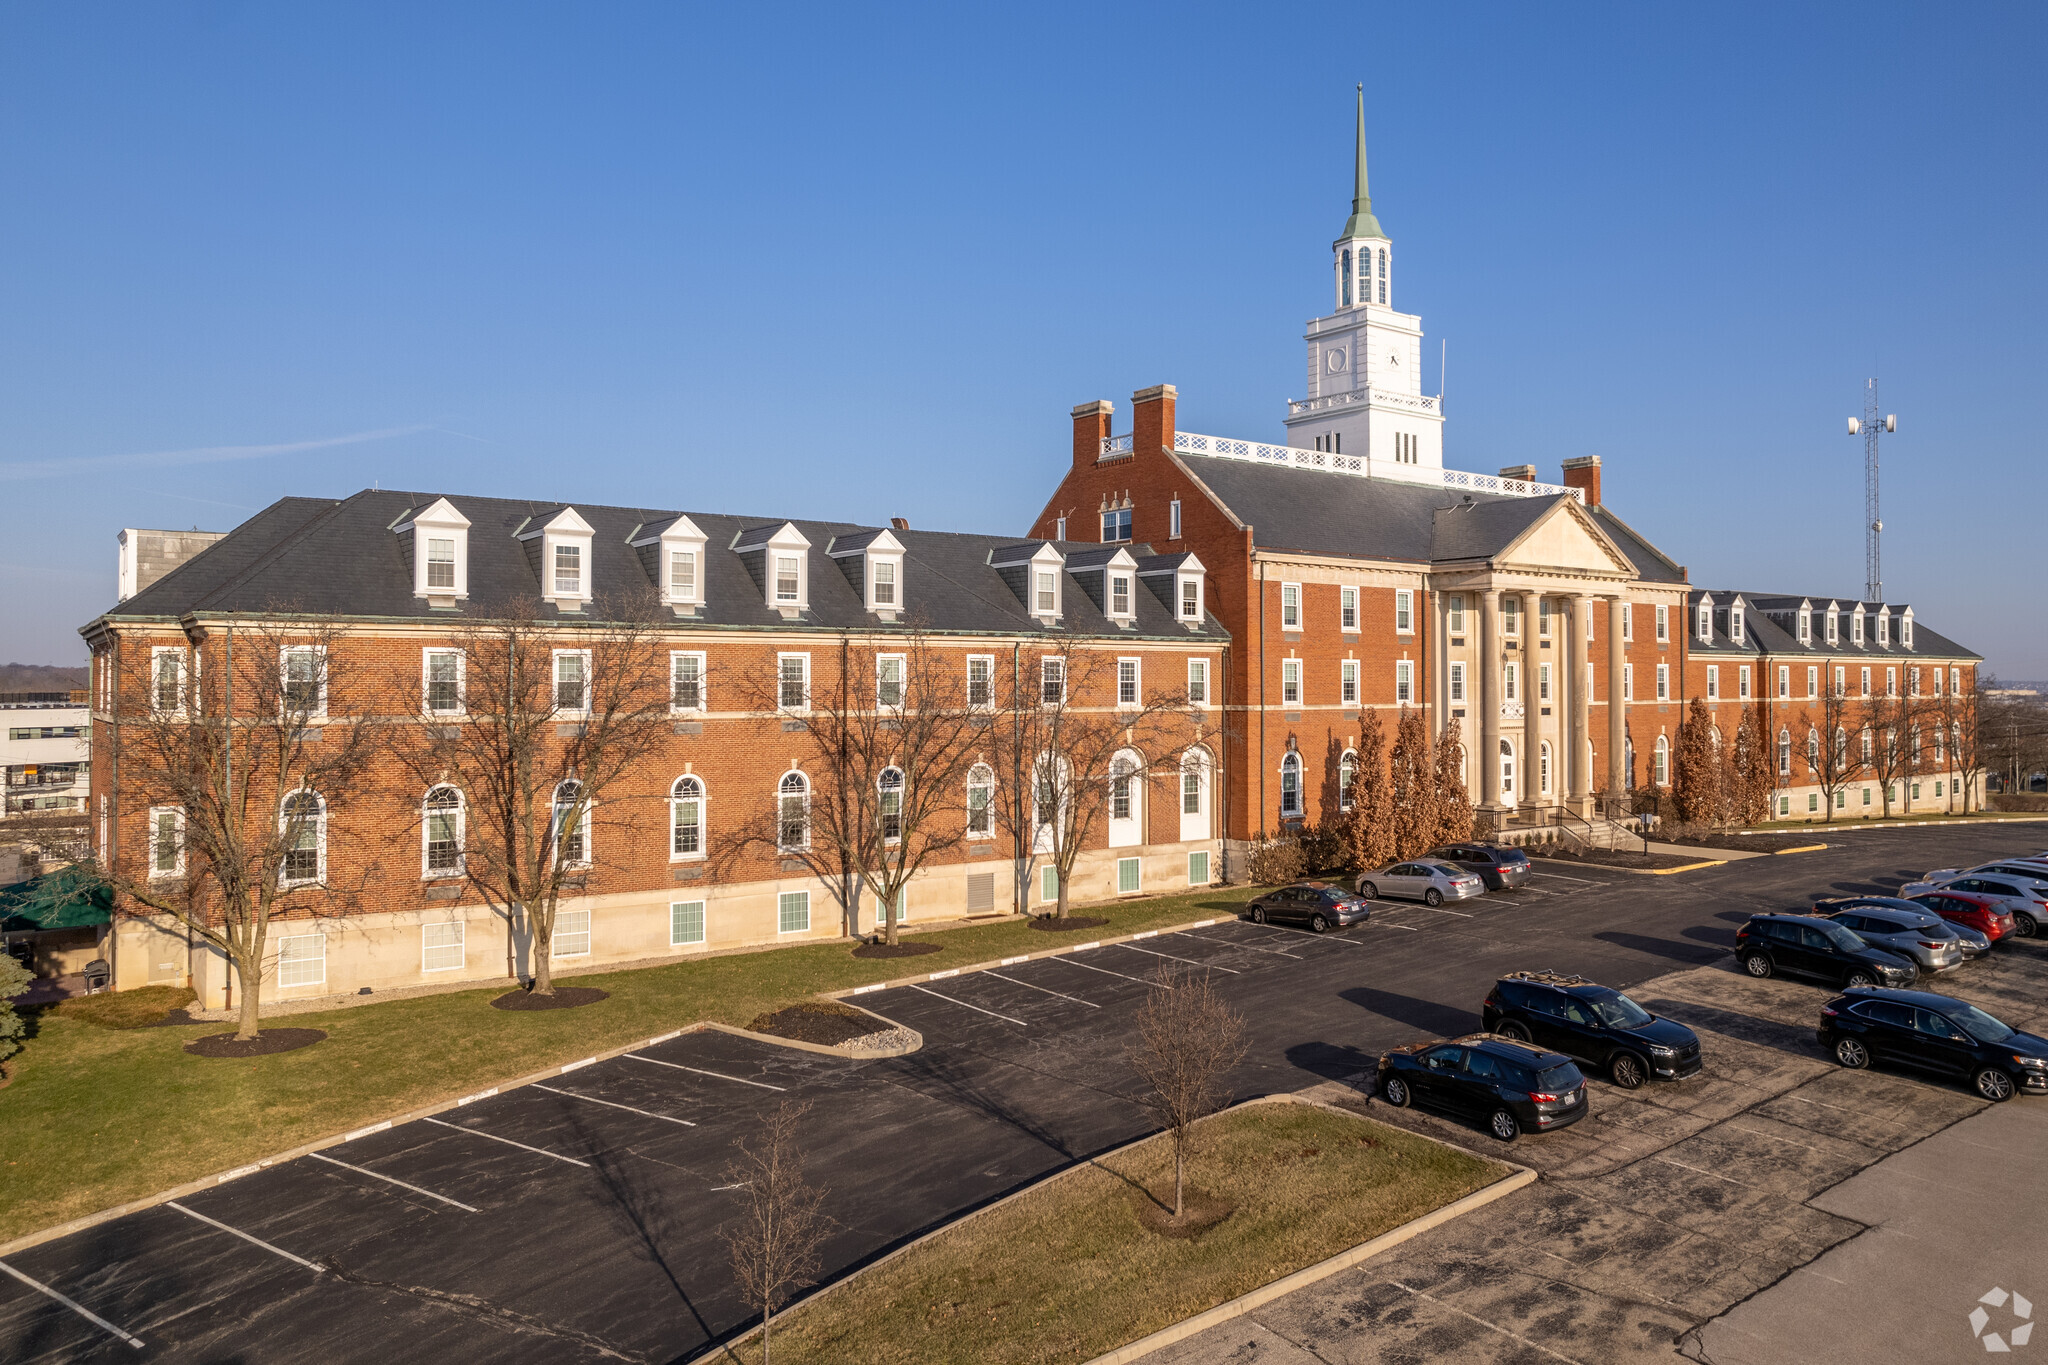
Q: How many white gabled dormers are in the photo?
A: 15